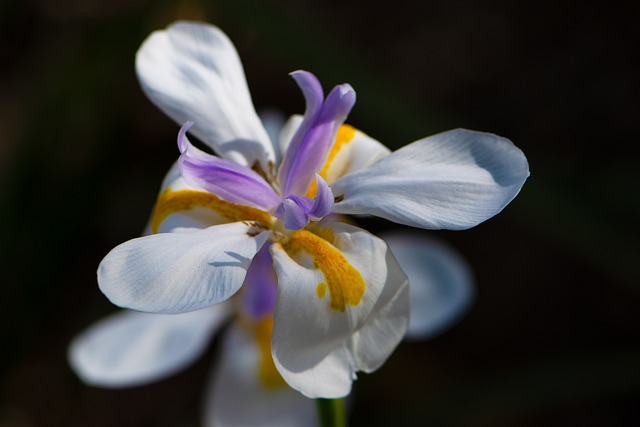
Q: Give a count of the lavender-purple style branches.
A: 3